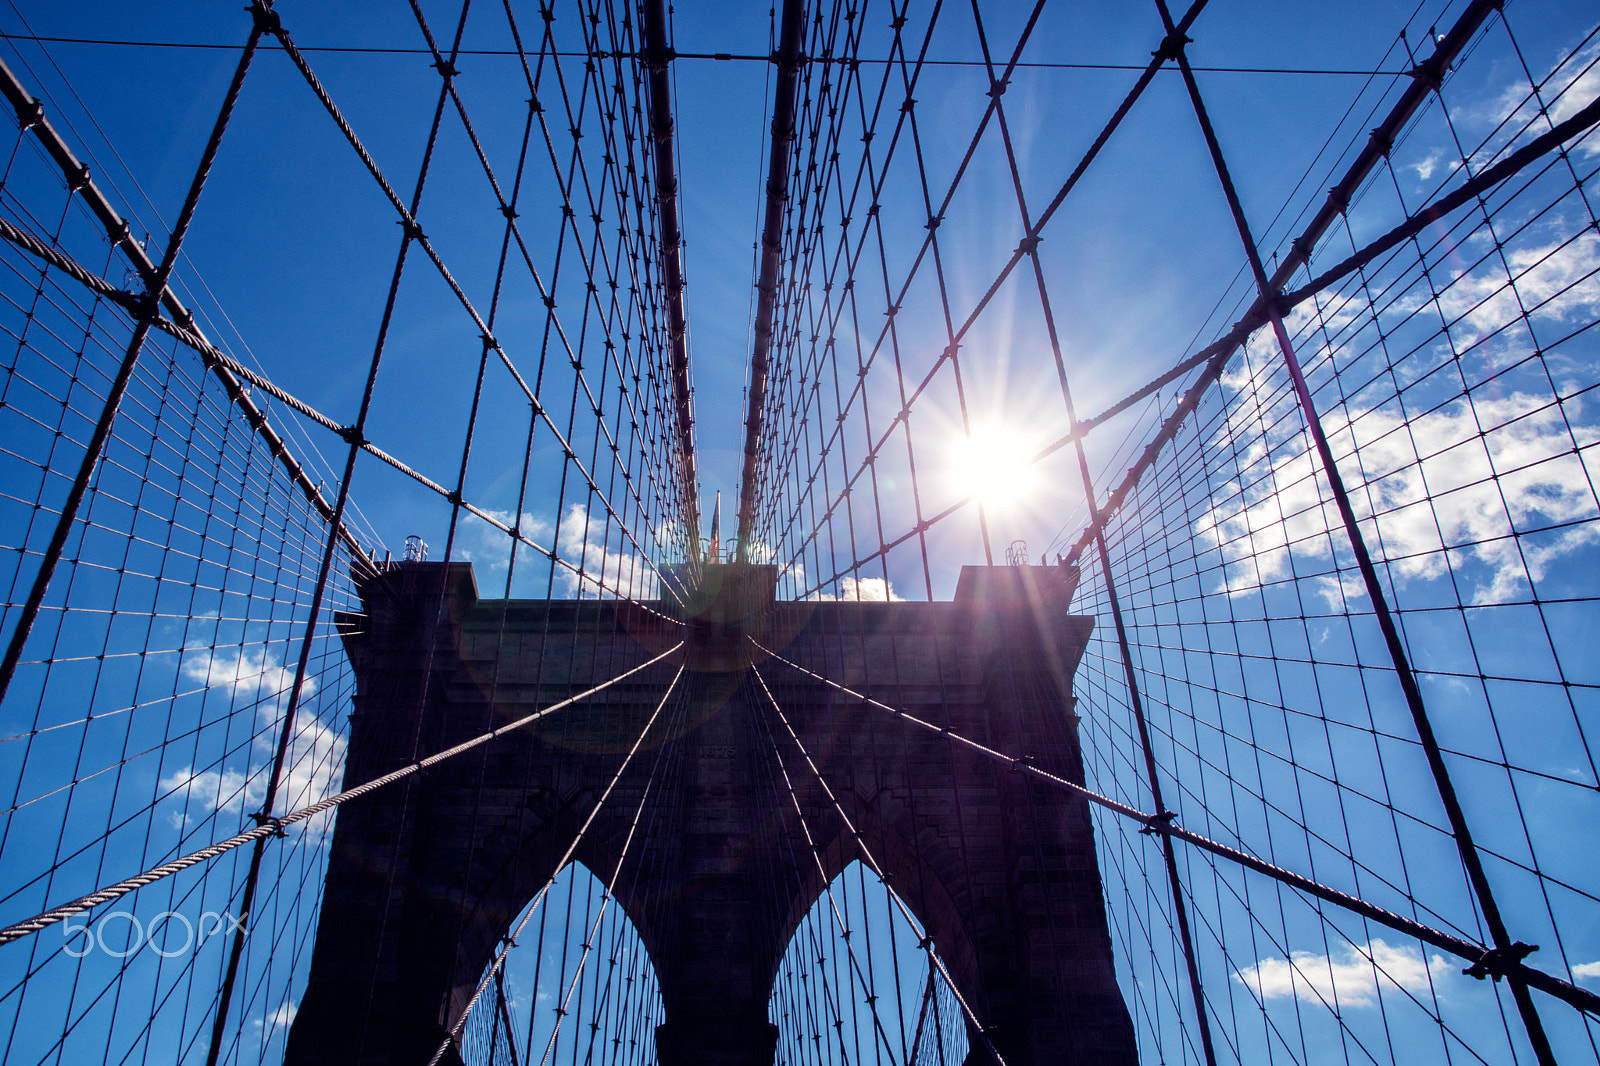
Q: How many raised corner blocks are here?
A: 2